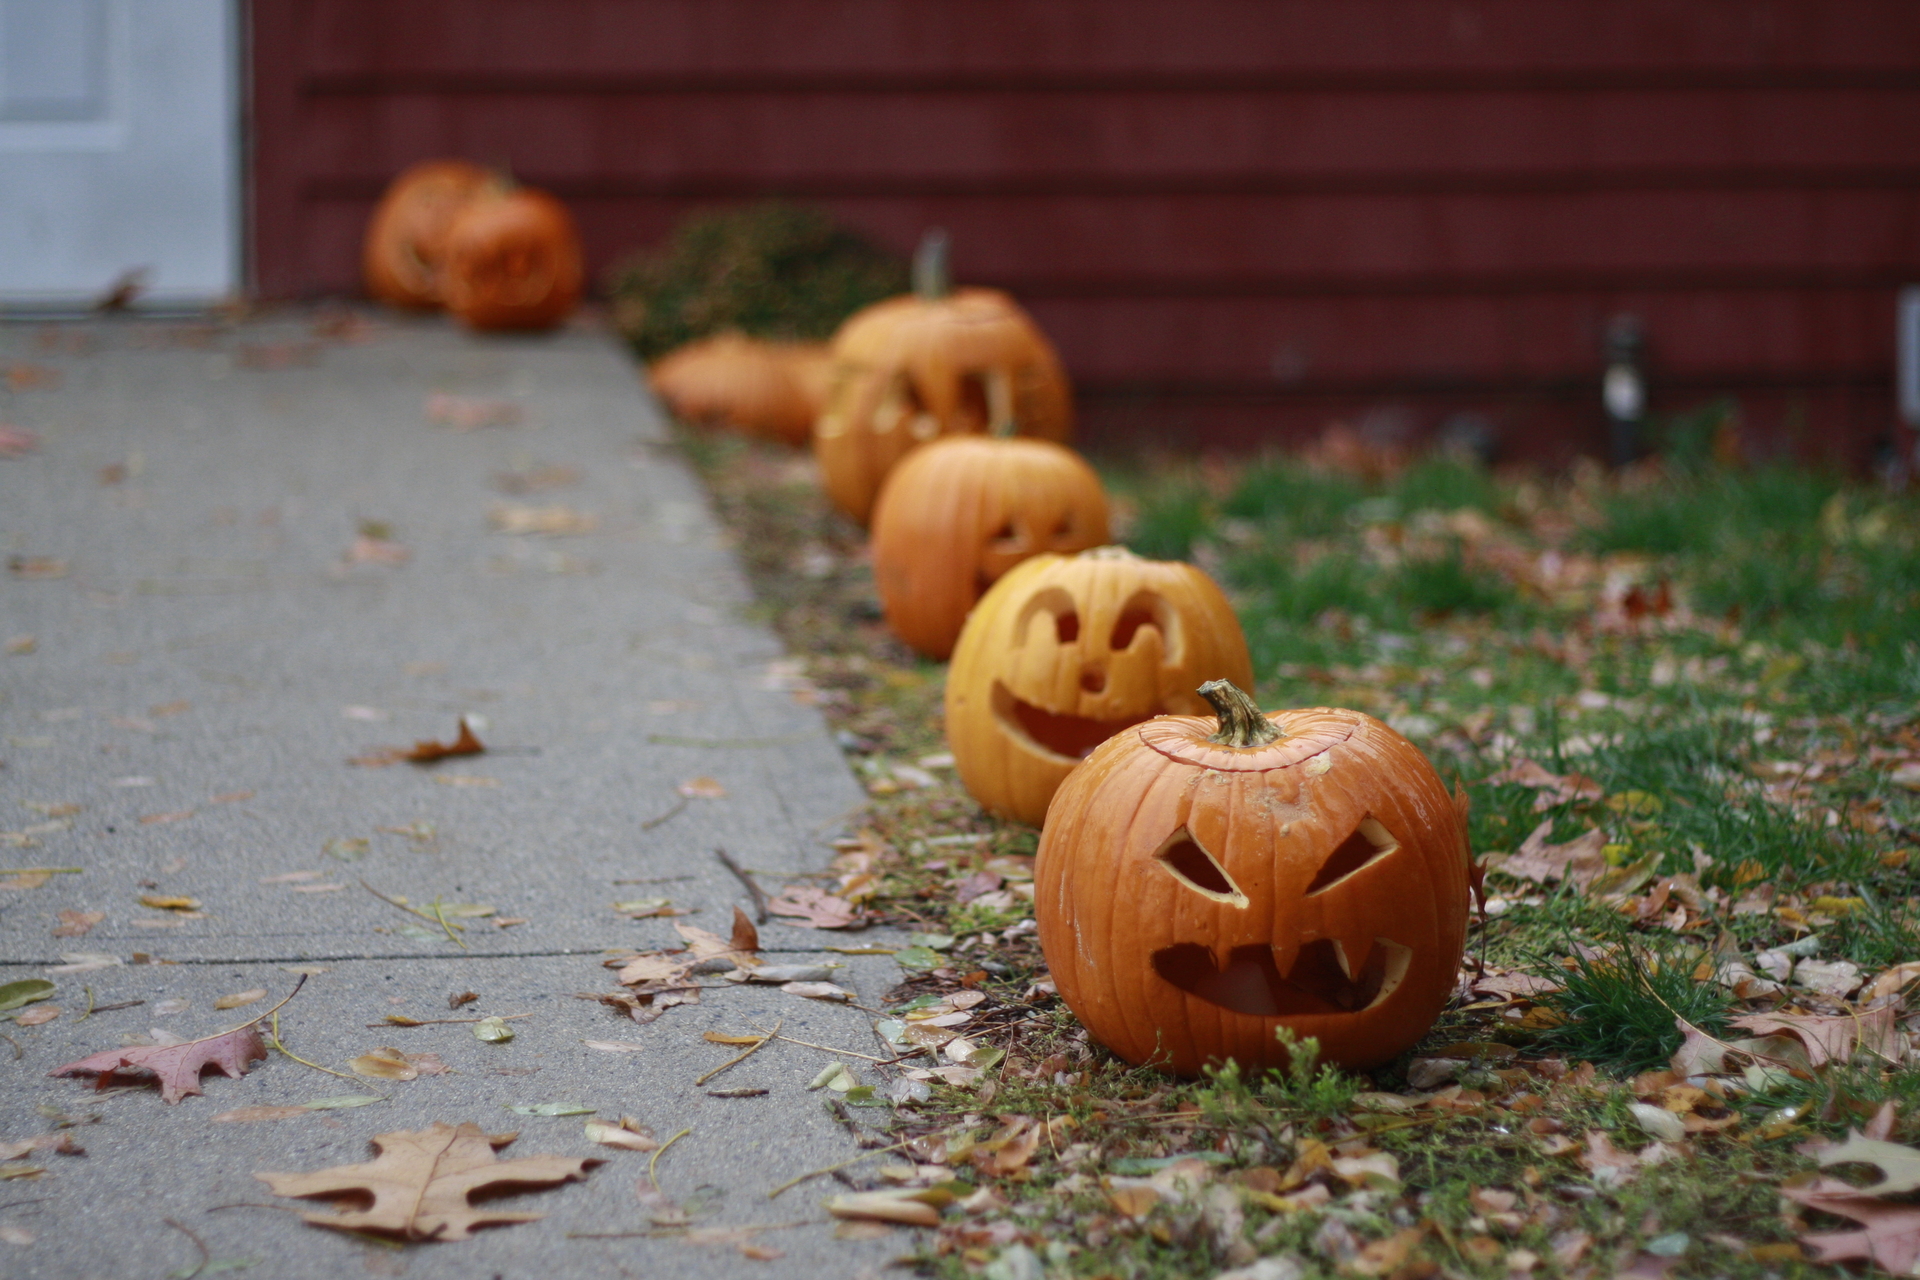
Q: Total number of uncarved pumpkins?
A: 1